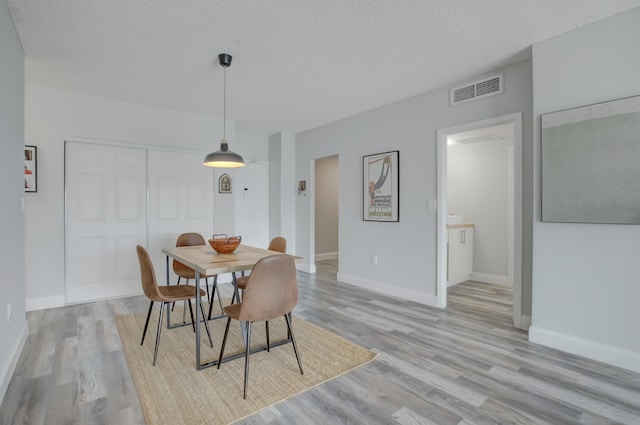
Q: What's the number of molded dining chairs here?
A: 4